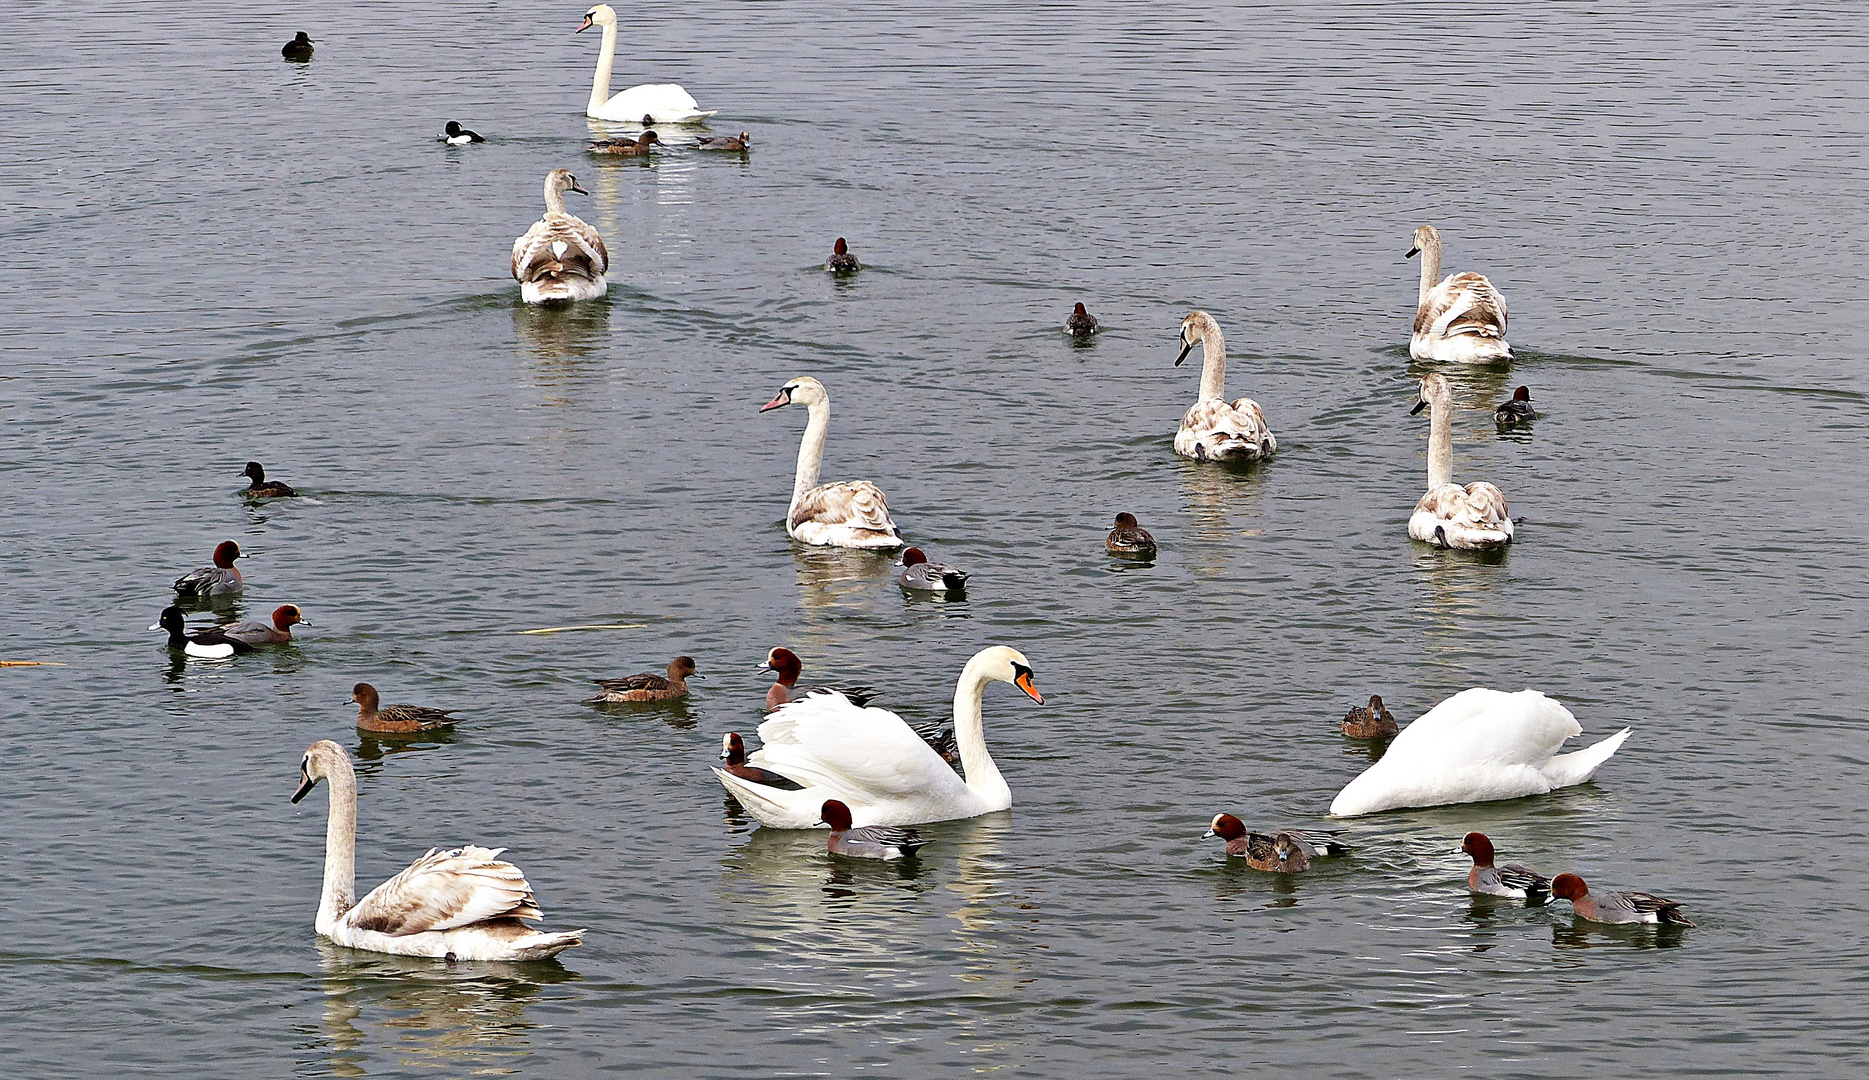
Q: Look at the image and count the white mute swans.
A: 3